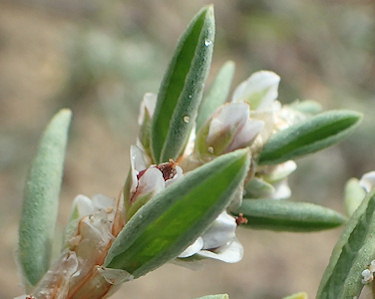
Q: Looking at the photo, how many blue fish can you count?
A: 0